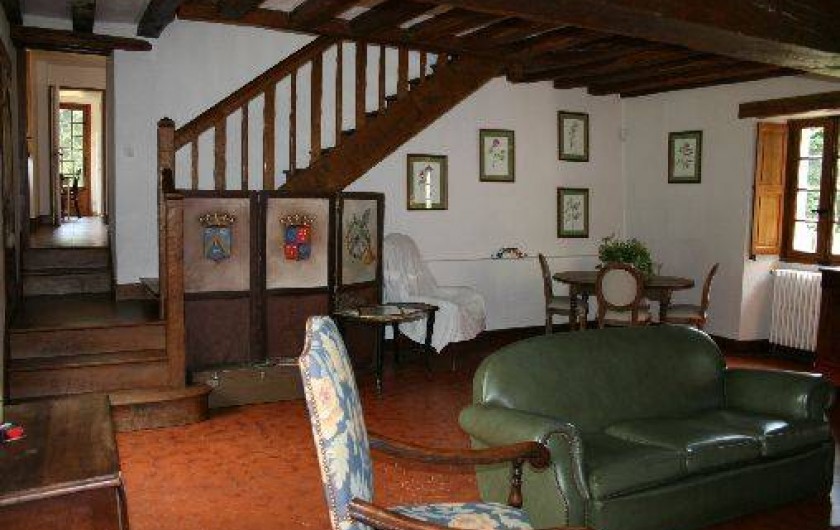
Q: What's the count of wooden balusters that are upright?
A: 12